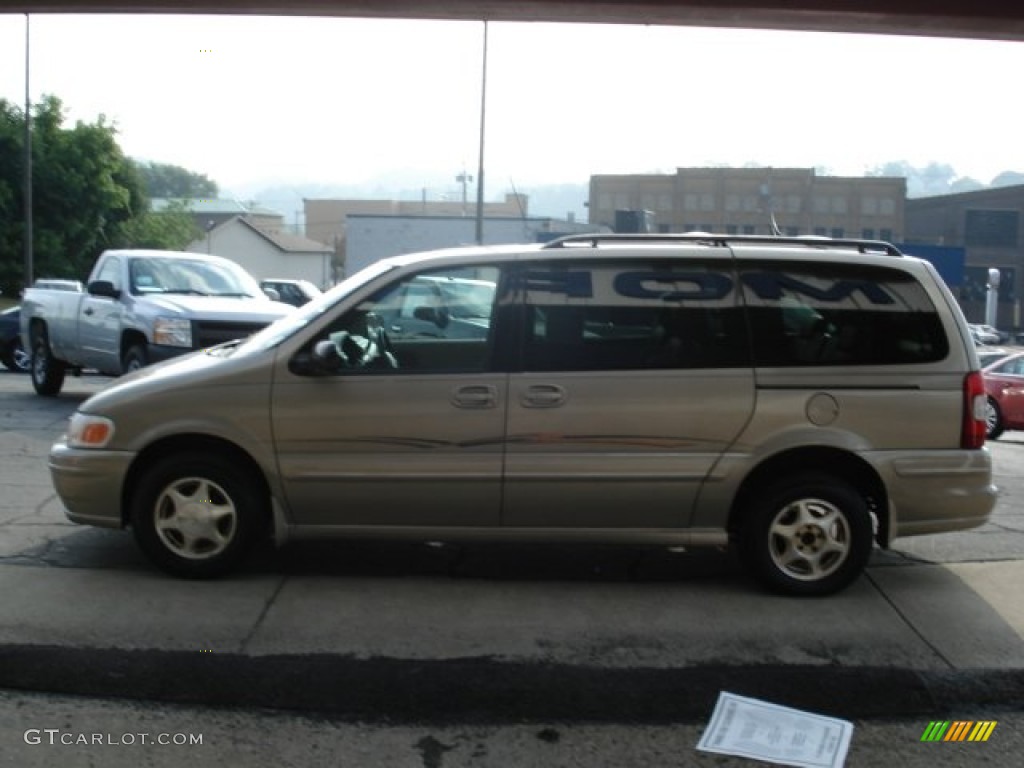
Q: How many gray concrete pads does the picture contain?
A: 3